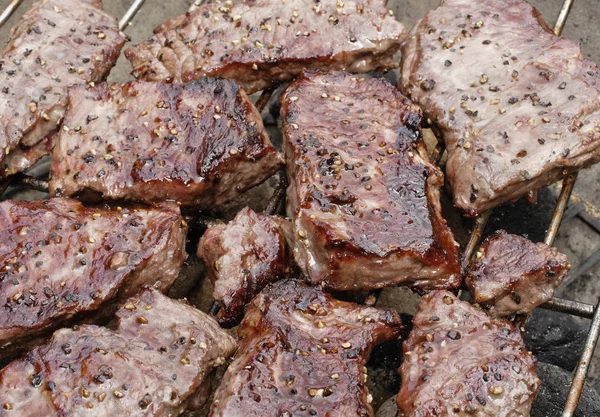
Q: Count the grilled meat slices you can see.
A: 11